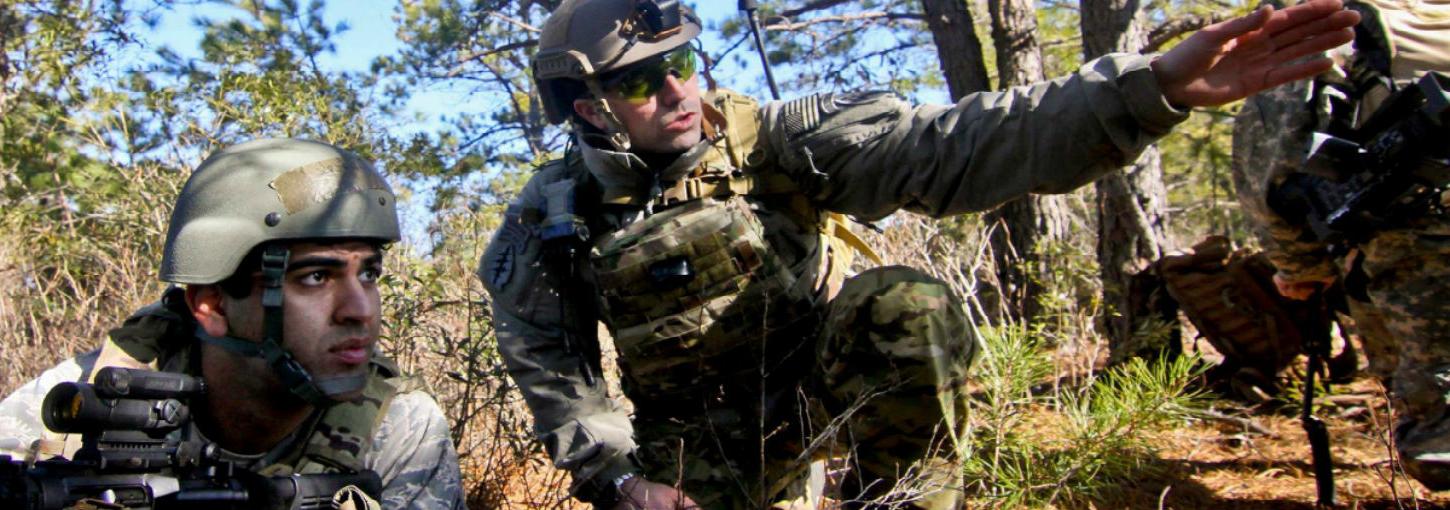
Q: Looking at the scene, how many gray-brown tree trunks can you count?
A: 3